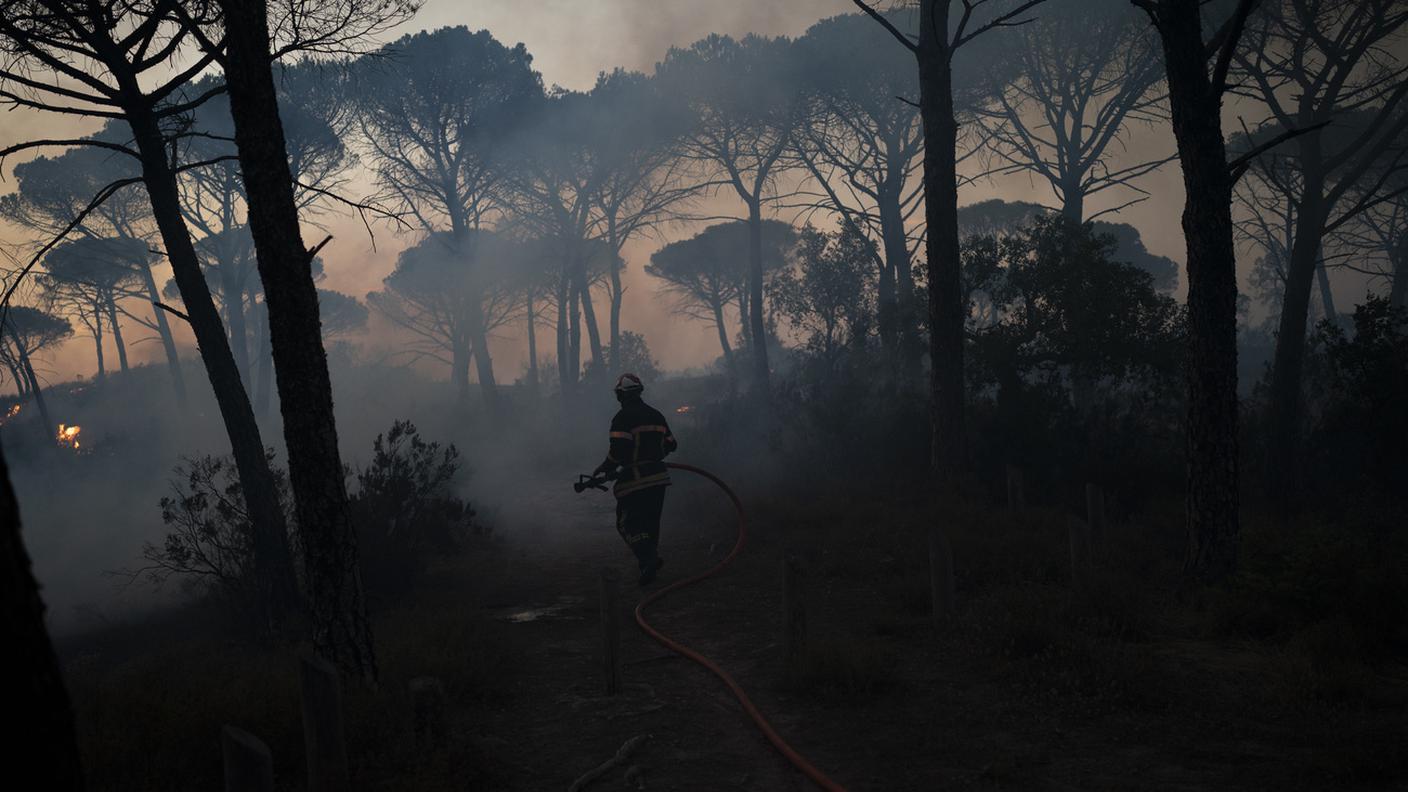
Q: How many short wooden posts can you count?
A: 9